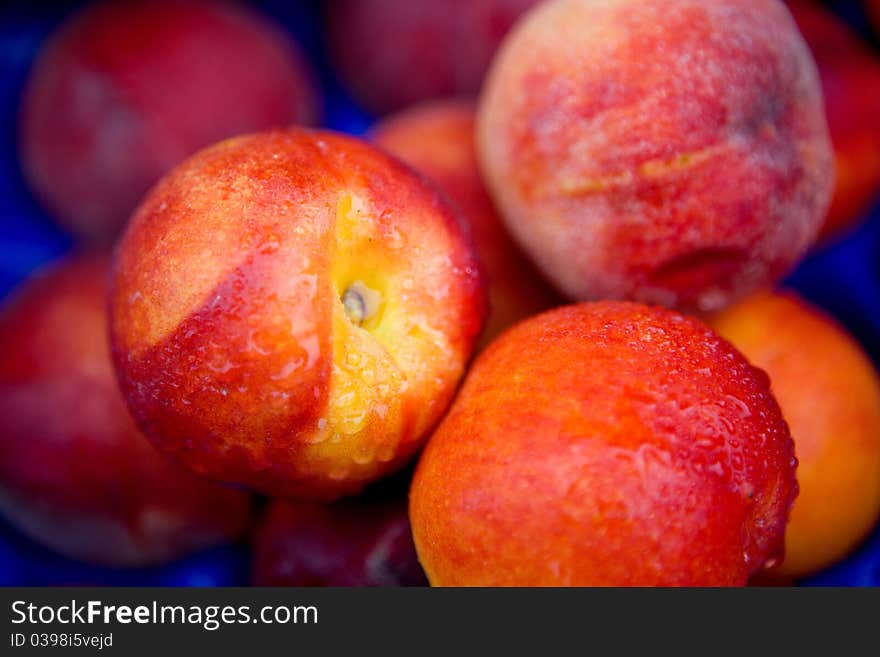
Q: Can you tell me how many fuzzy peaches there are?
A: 1